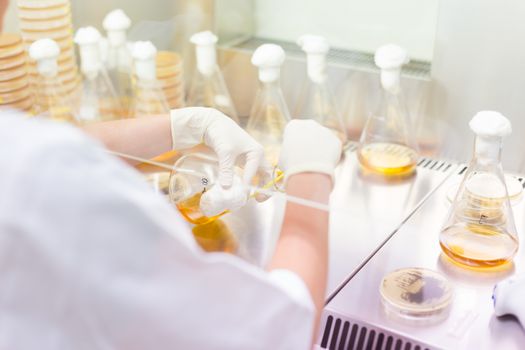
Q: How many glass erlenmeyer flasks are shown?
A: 10